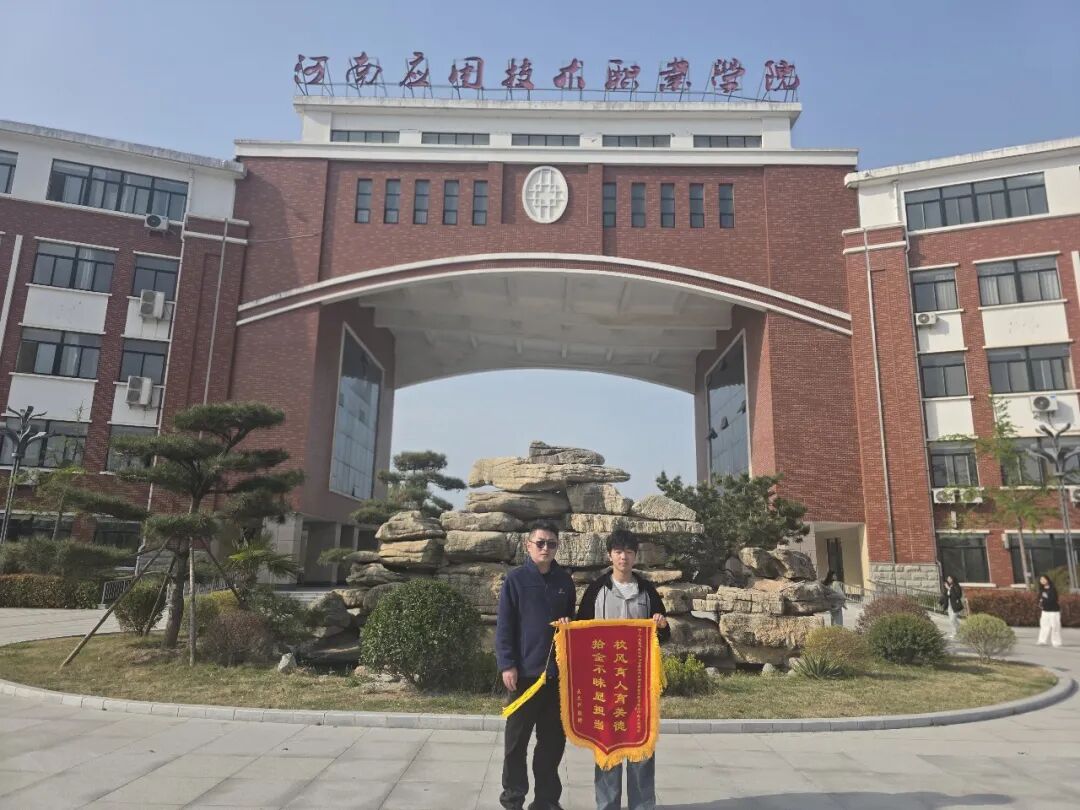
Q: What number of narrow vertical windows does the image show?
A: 10